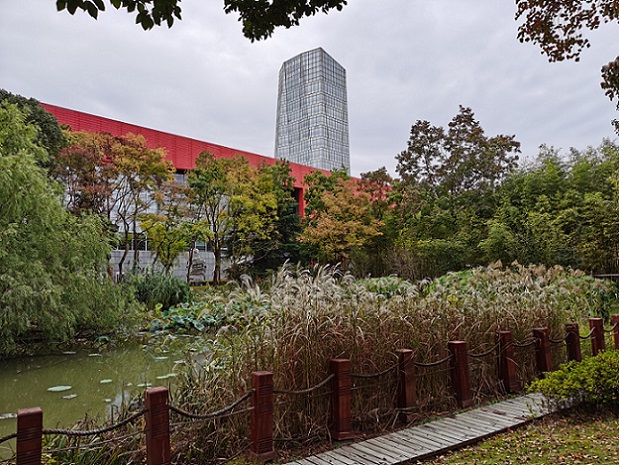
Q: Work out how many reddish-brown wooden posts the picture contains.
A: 11